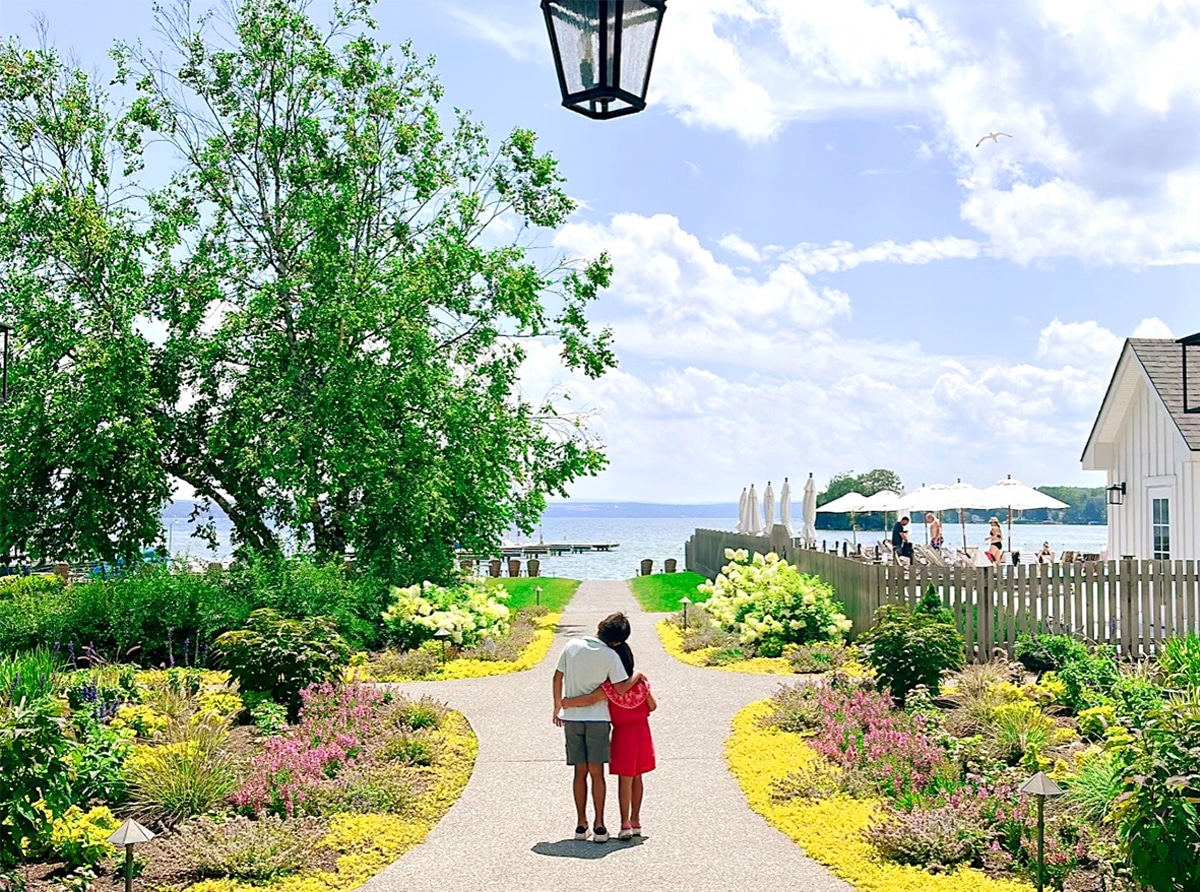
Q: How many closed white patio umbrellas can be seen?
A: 5